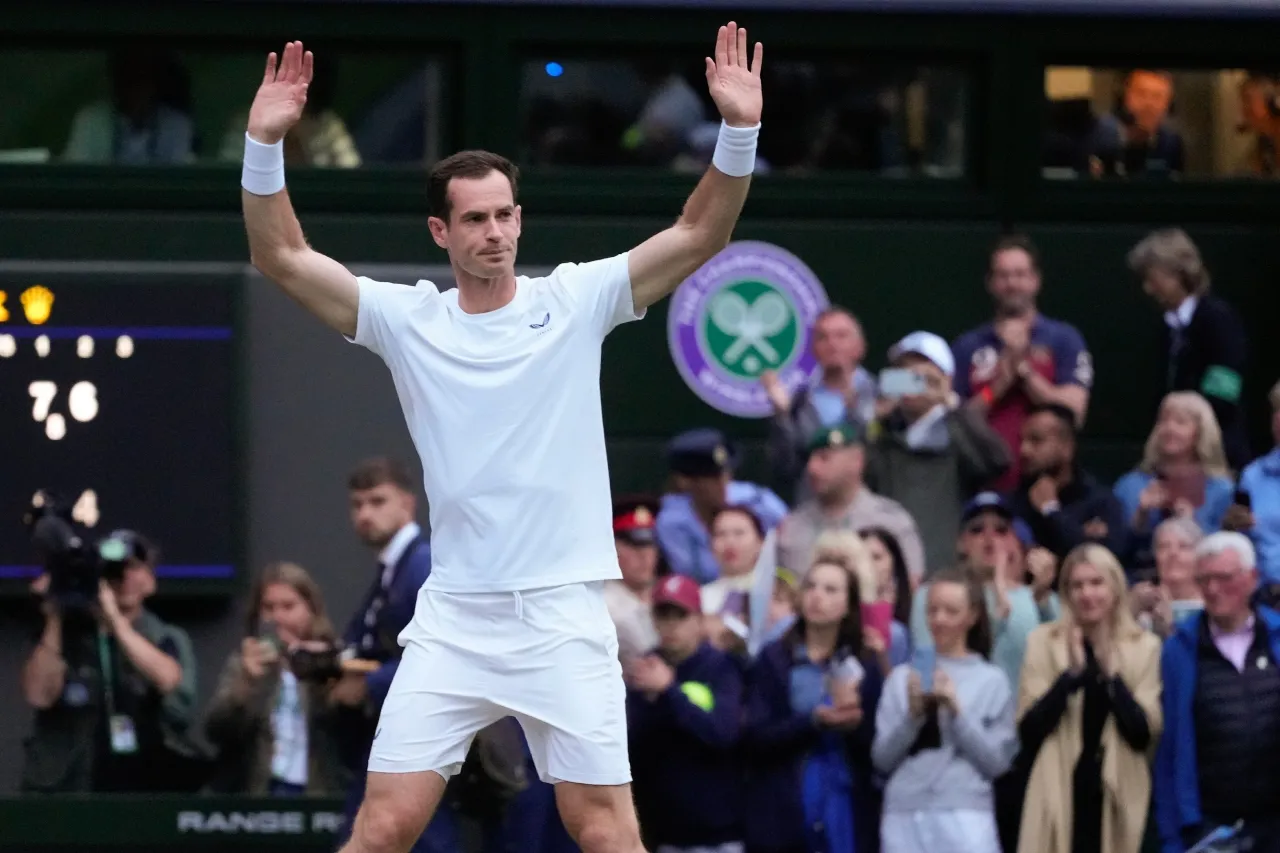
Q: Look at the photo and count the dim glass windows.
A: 2